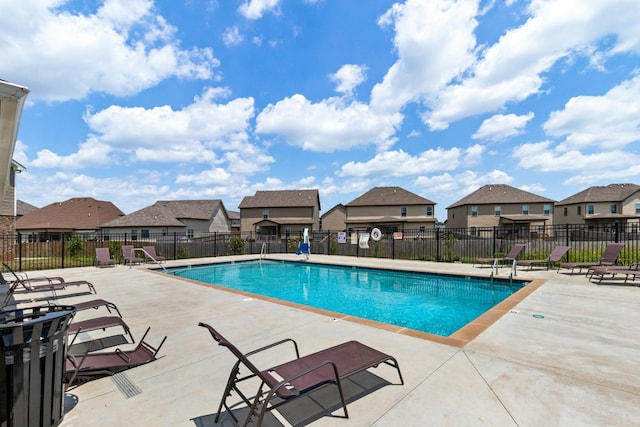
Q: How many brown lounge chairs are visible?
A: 14